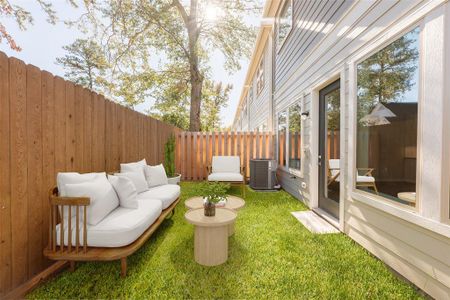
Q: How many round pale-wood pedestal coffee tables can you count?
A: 2